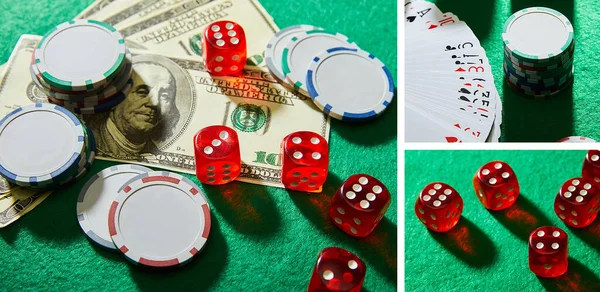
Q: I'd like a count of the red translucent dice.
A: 10